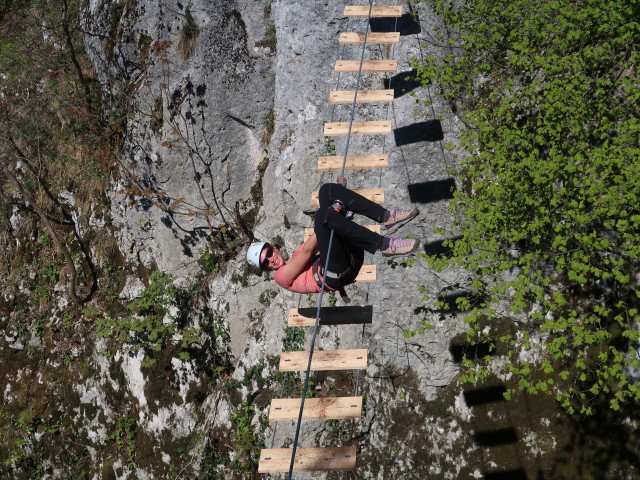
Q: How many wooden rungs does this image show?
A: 13